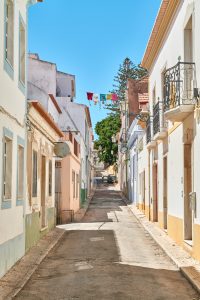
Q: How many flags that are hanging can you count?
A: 5